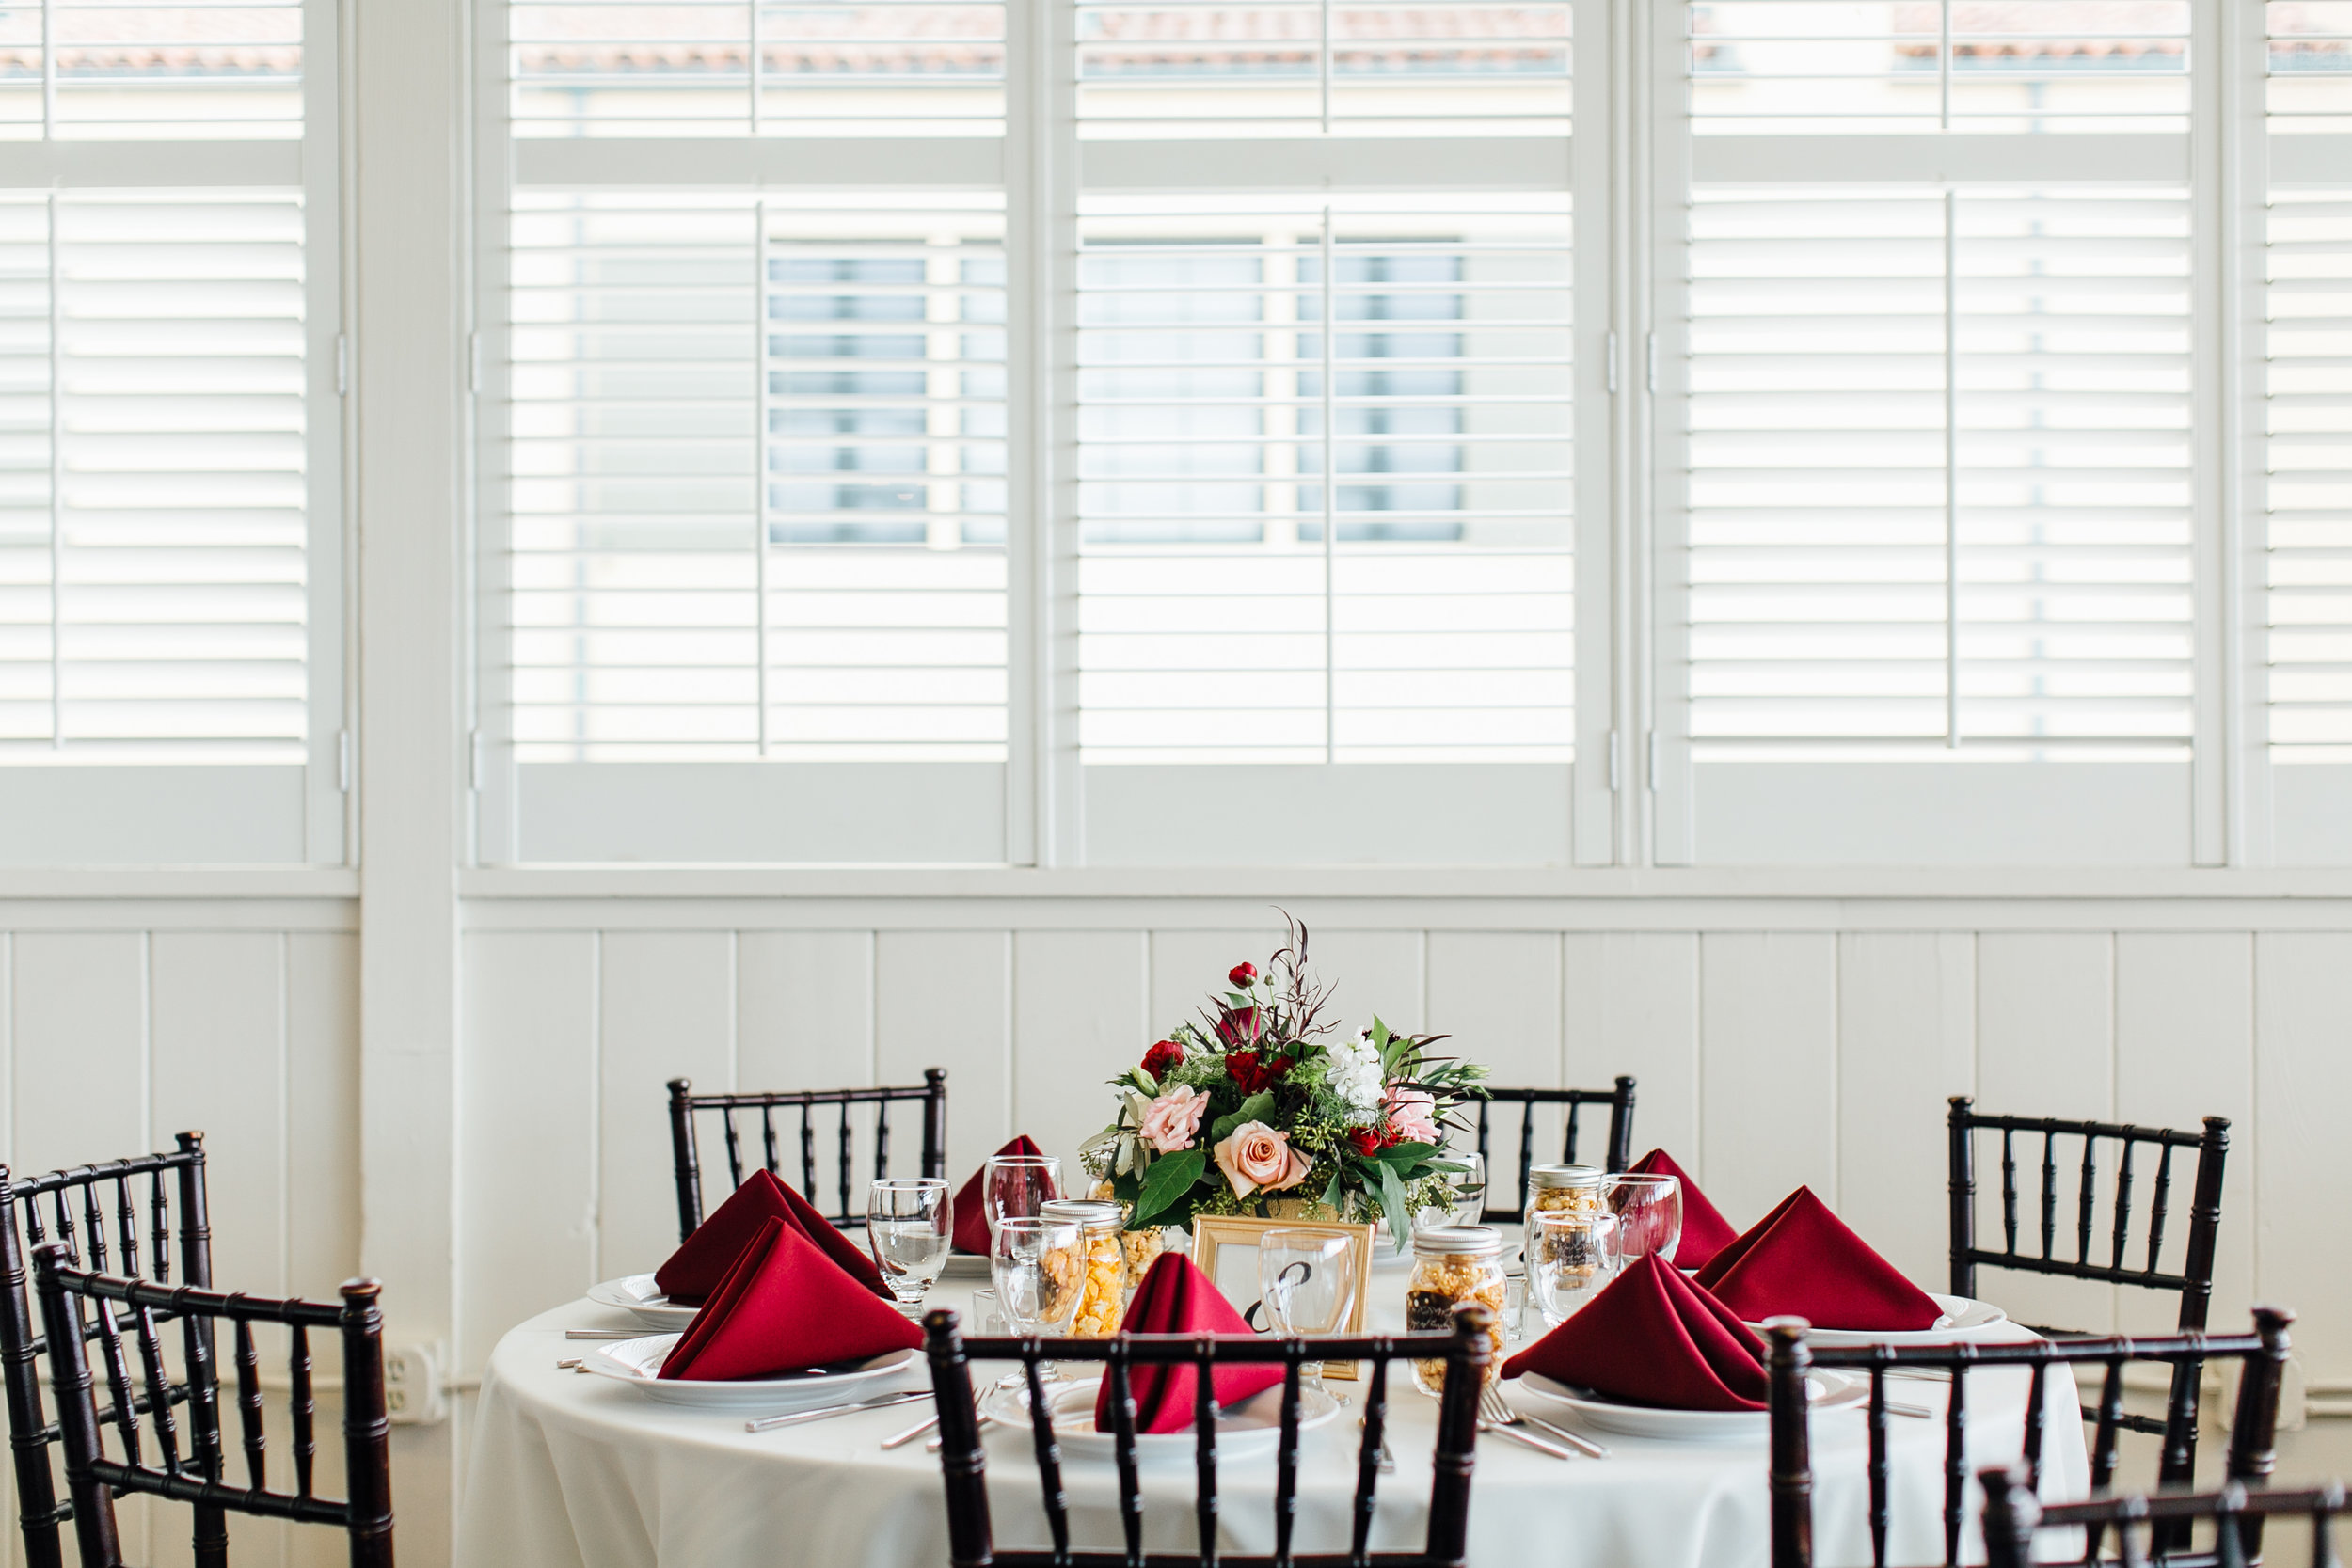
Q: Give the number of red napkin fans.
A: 7